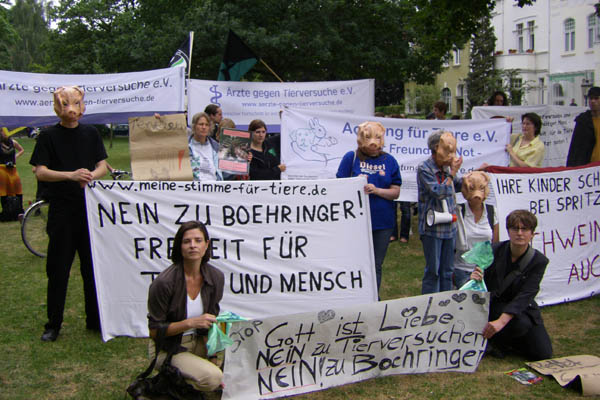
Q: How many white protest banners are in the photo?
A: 7